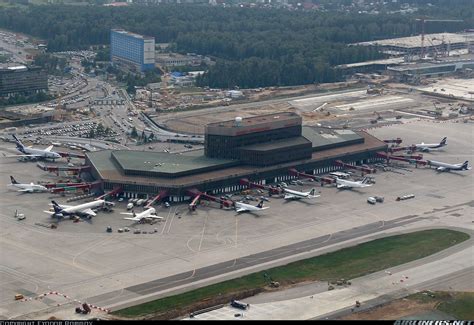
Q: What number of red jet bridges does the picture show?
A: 15